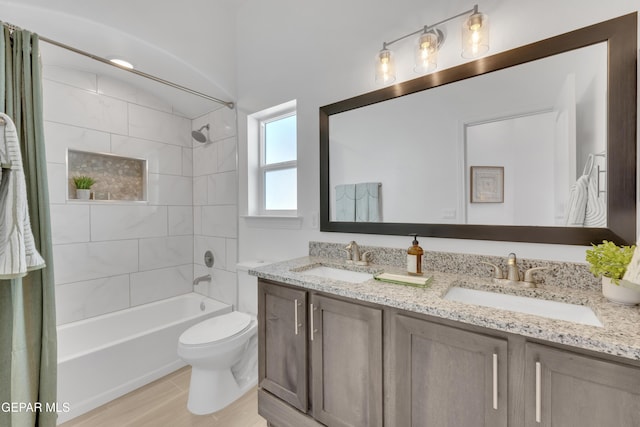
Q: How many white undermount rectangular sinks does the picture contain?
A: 2